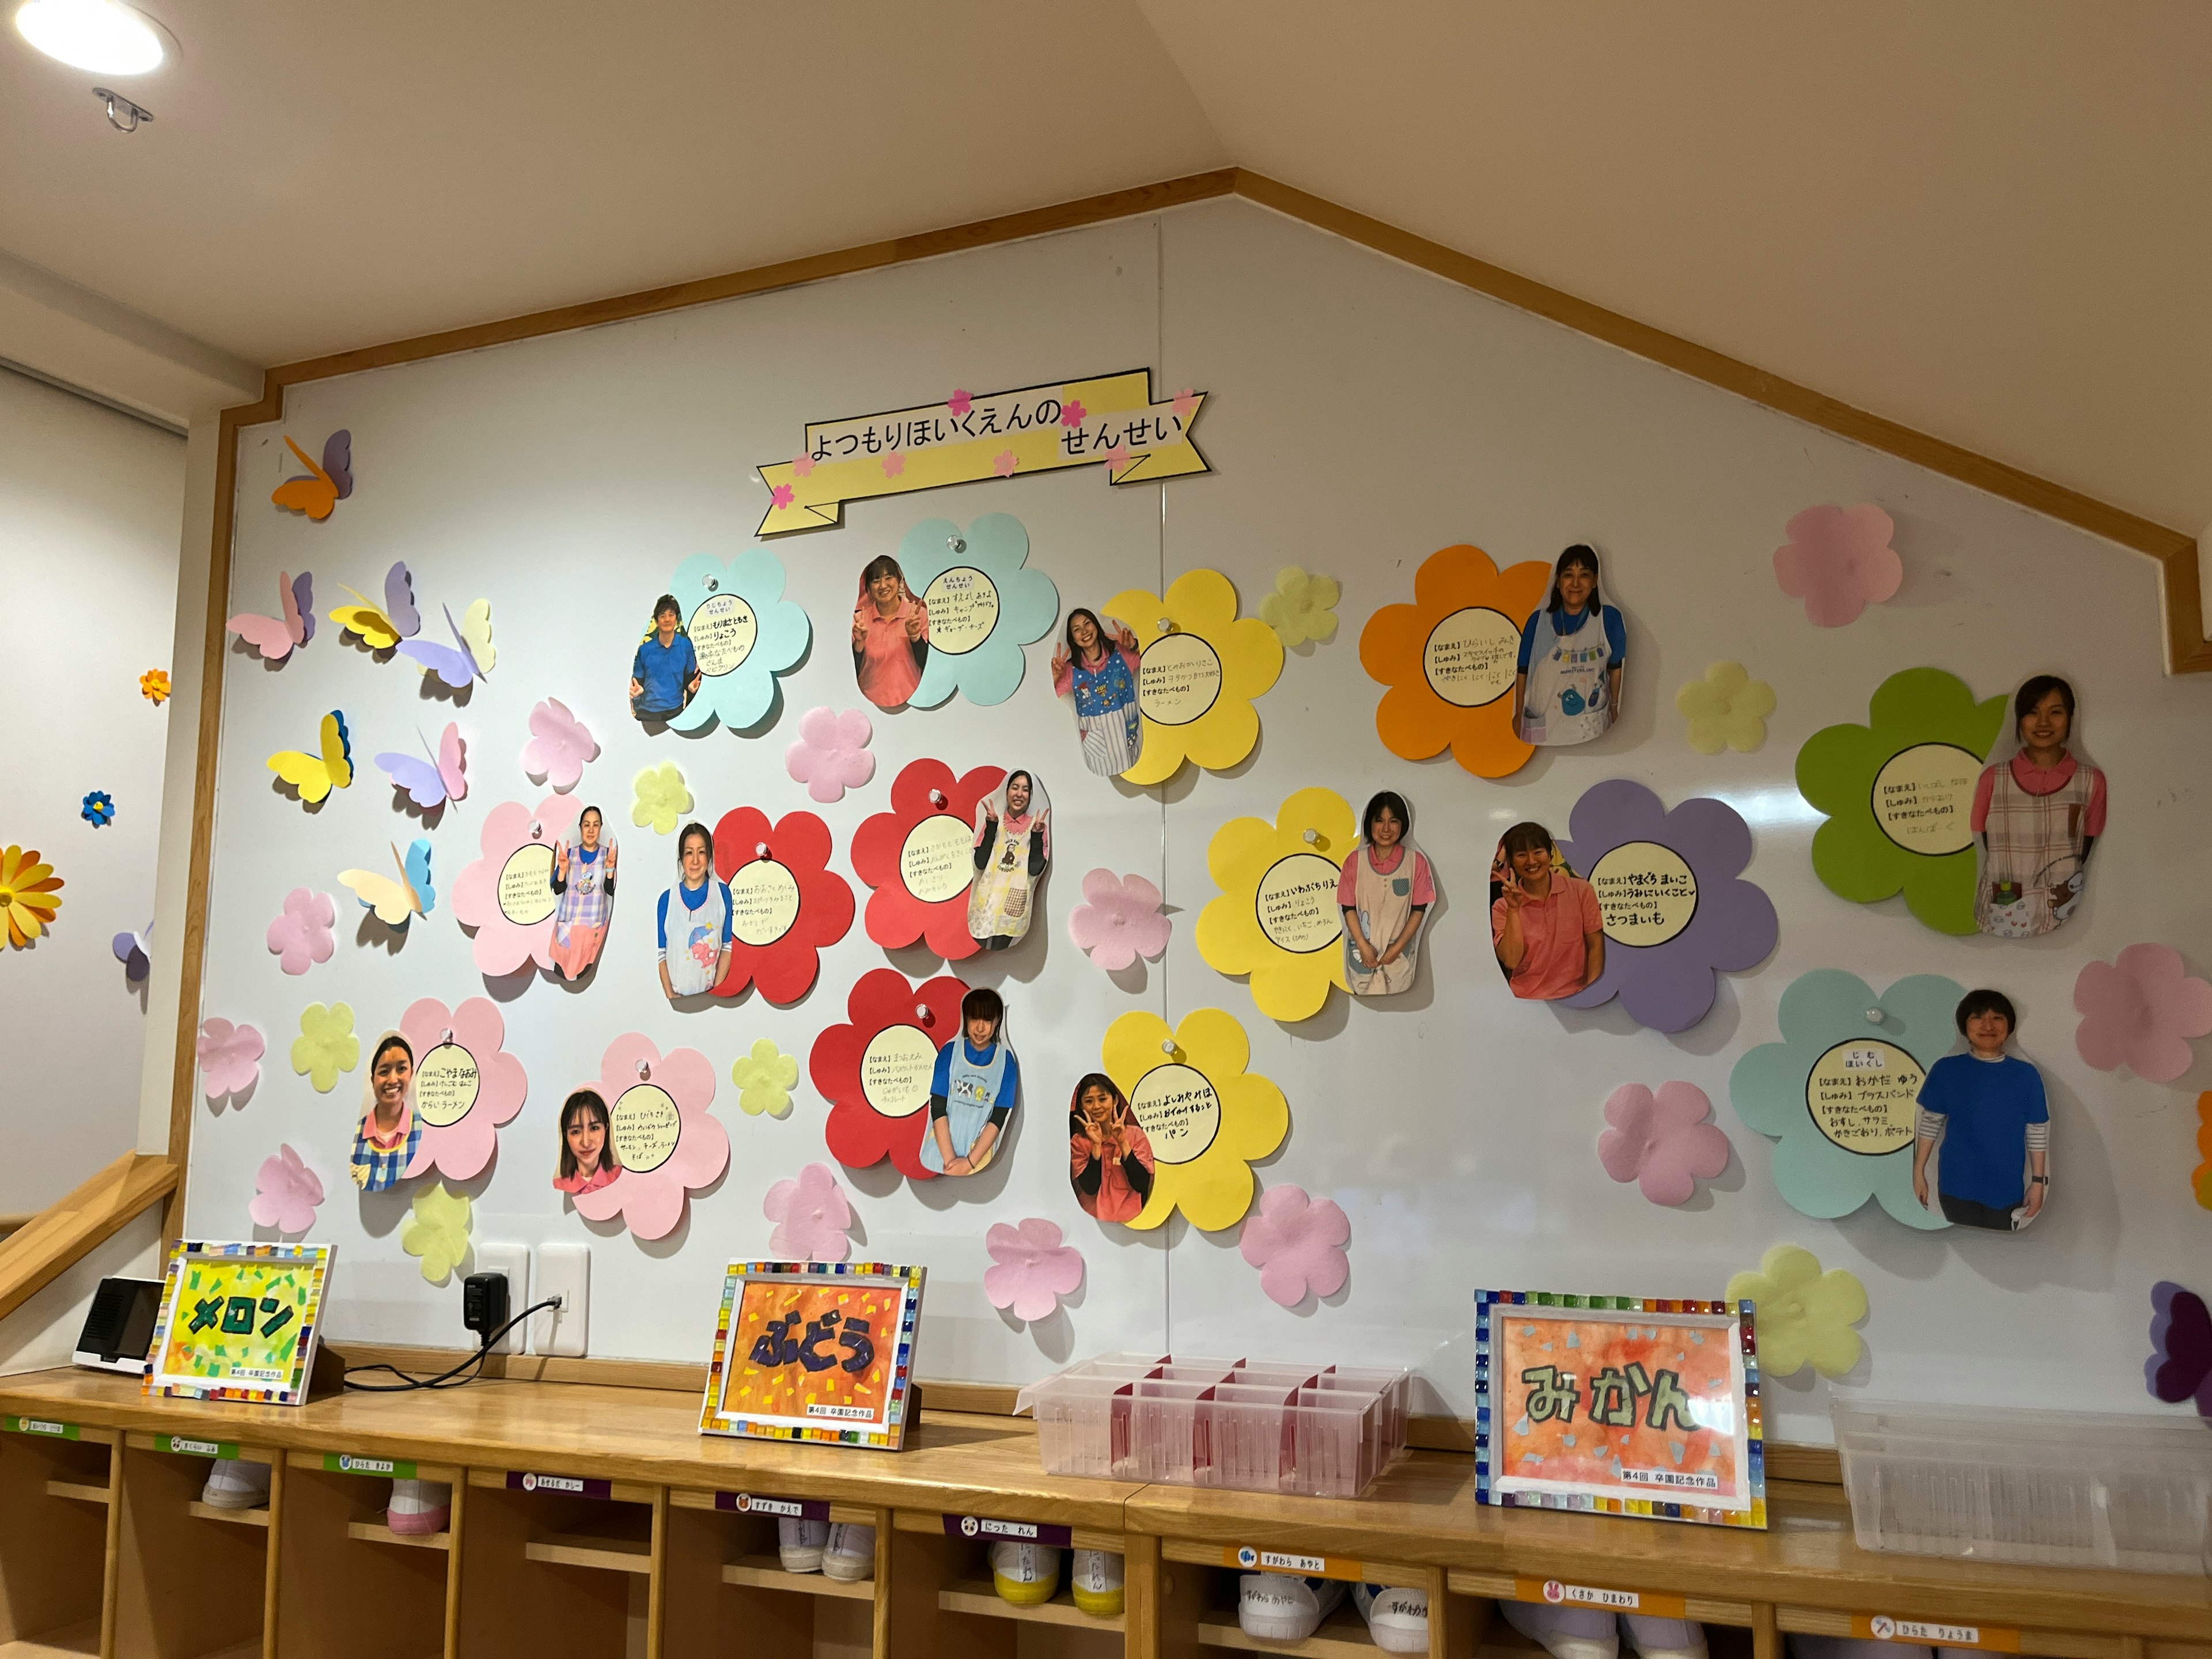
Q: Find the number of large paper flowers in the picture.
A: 15